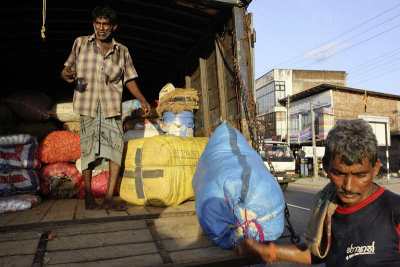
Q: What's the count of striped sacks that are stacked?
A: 2